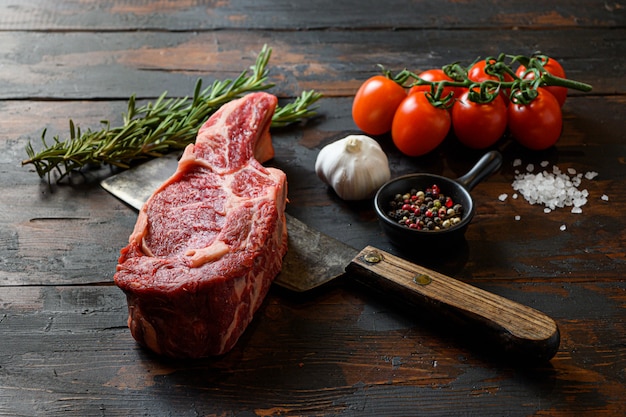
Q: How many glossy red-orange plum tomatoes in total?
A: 7